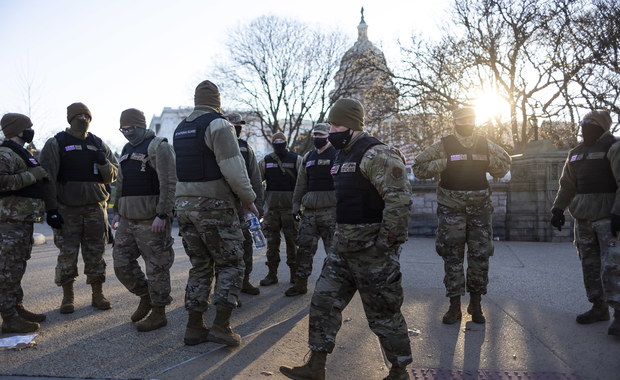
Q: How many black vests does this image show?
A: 10